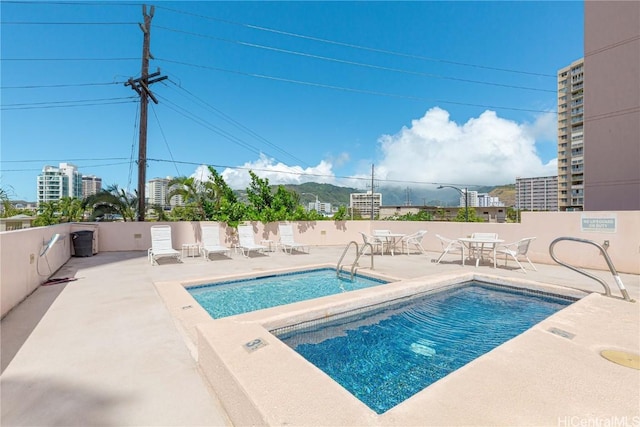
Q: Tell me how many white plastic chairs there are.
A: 10